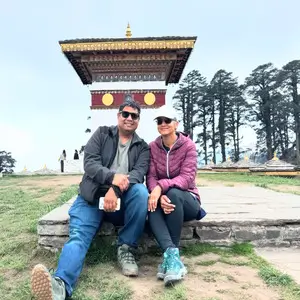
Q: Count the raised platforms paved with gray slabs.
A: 1